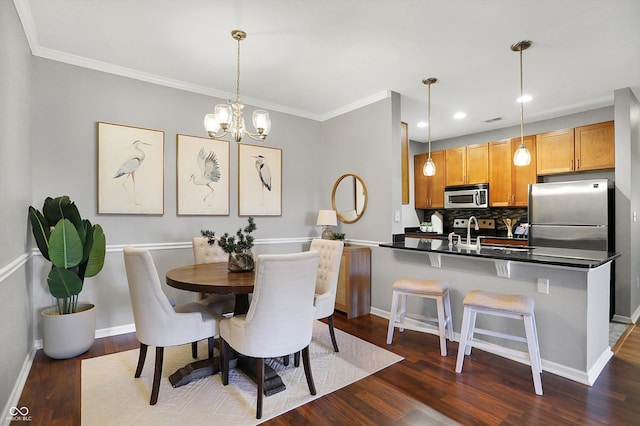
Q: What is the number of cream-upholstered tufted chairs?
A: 4